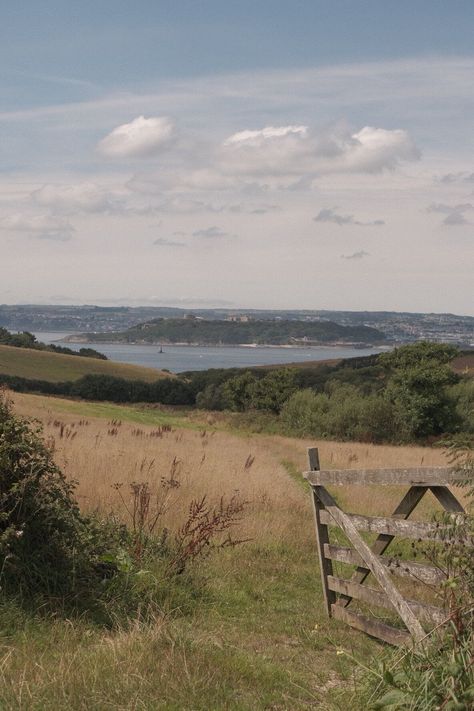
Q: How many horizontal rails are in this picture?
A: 5